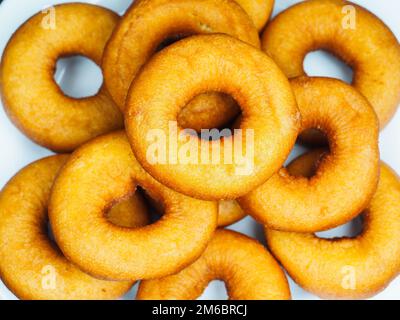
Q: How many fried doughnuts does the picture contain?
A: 11